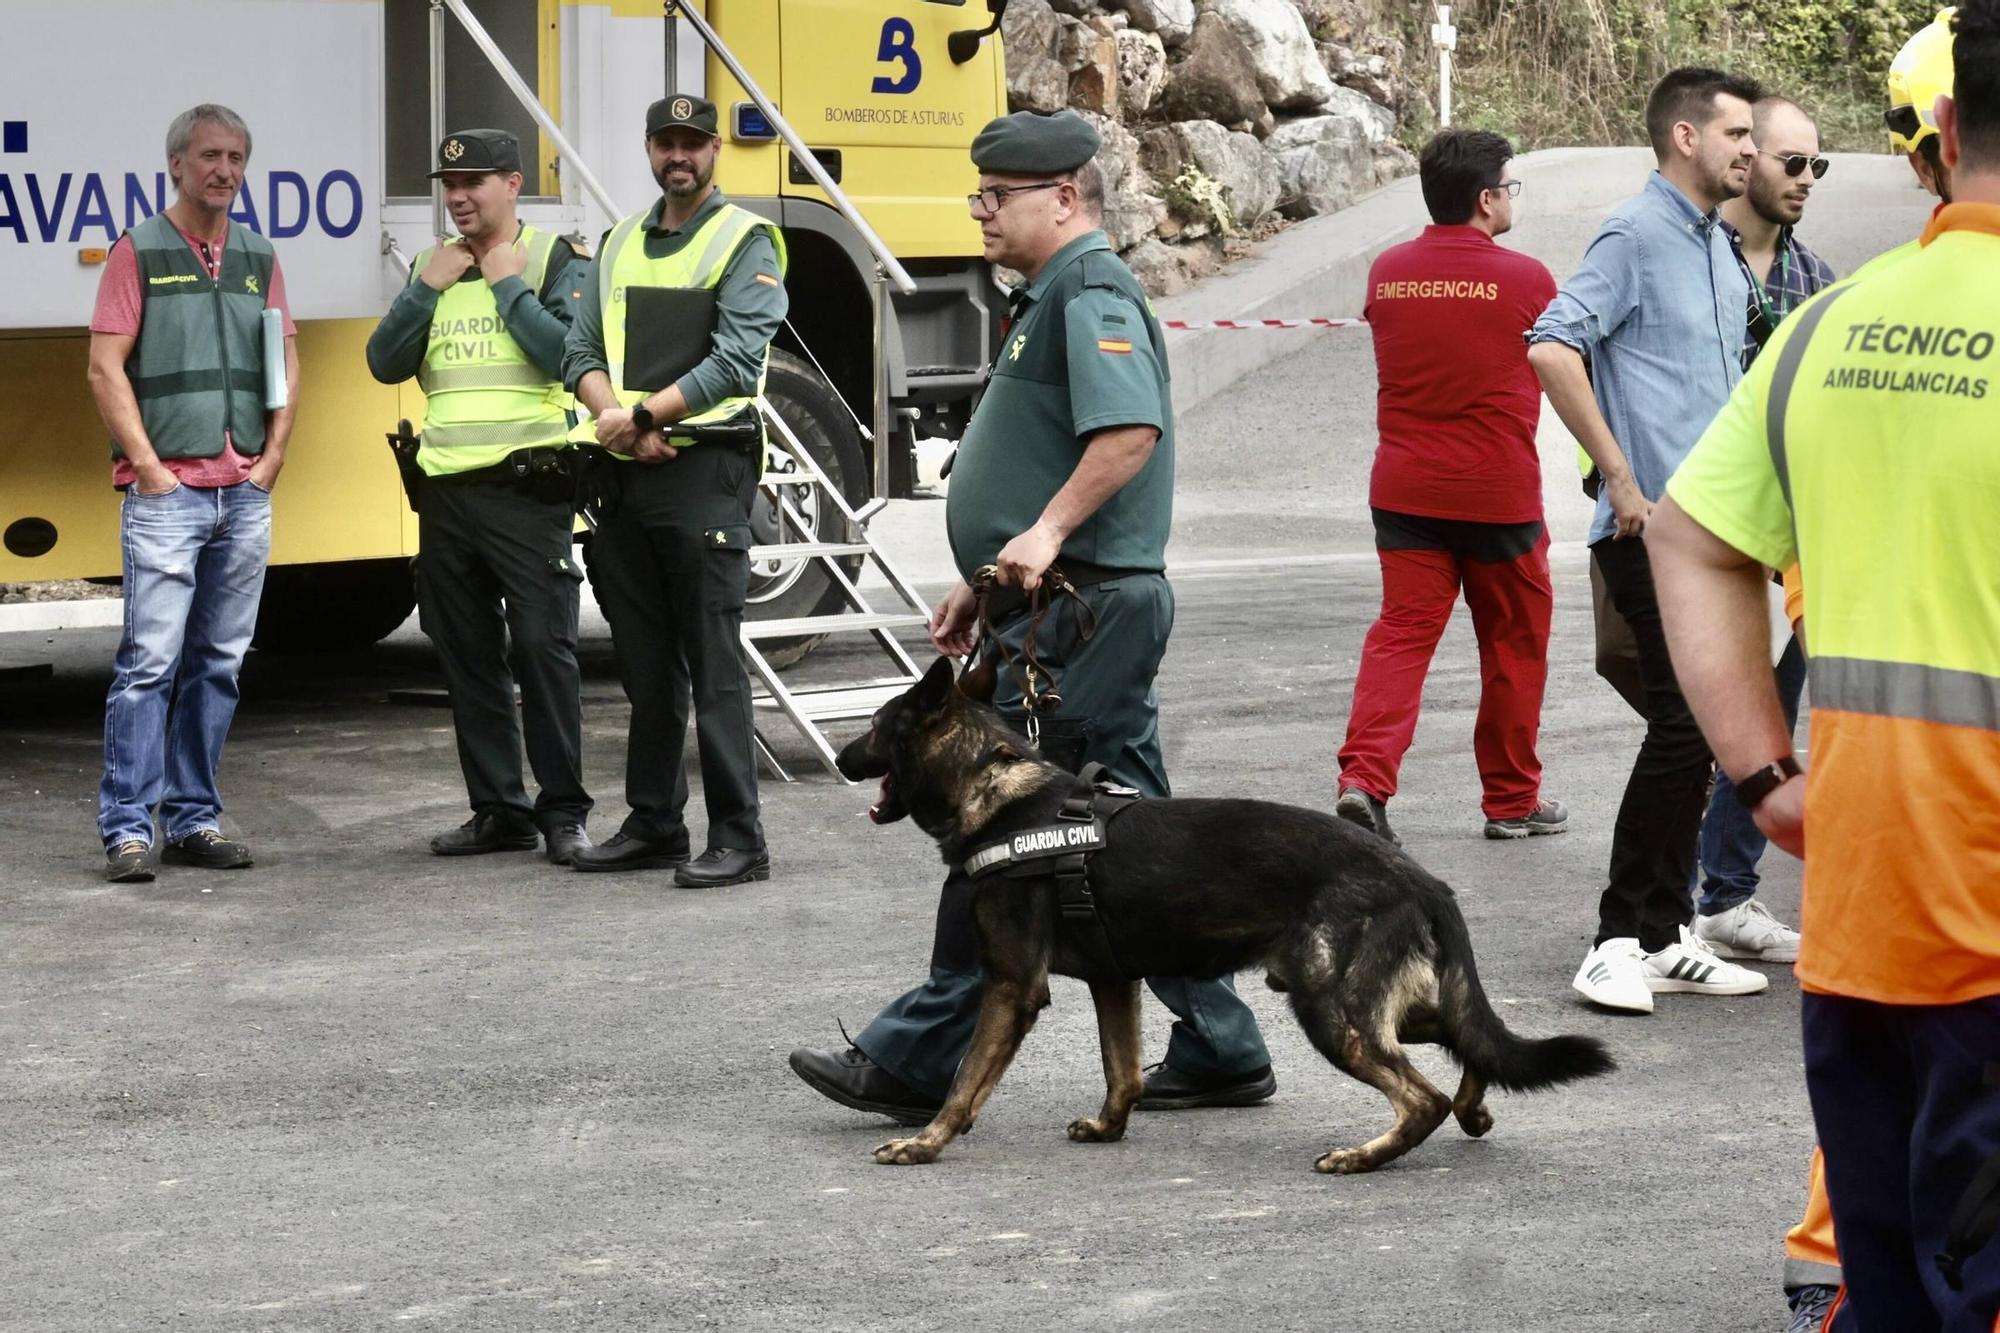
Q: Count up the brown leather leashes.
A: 1